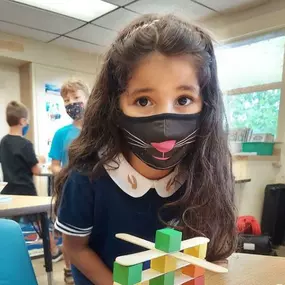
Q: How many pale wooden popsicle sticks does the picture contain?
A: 4